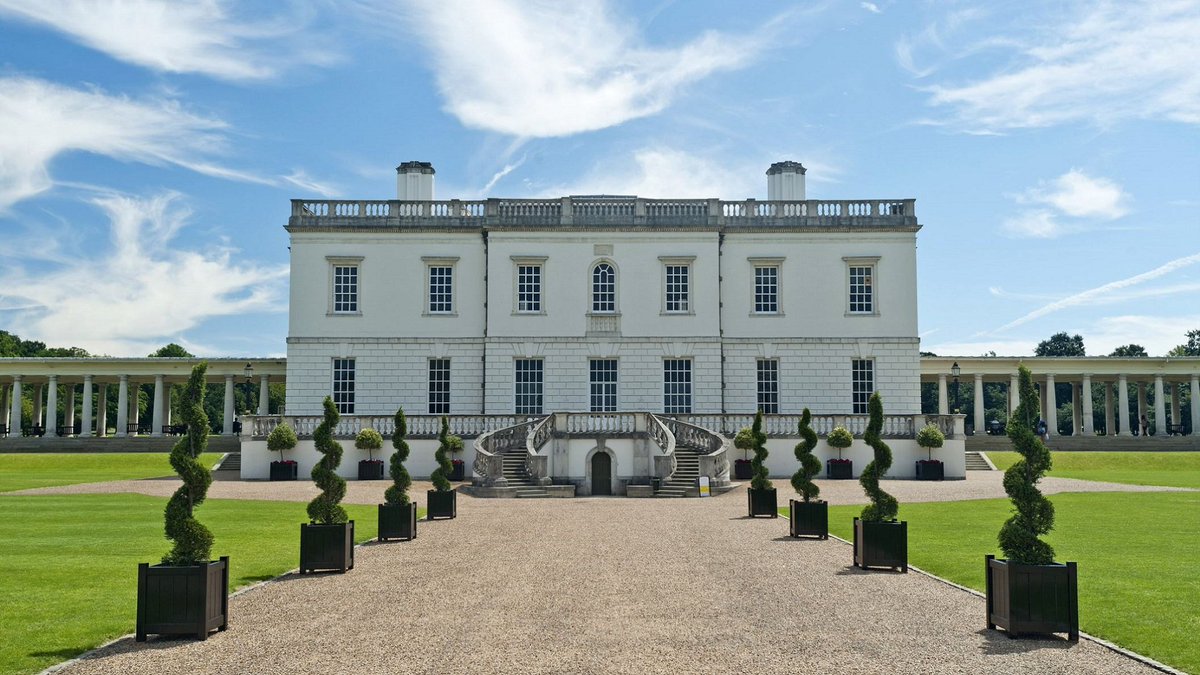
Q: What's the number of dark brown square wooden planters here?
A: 14